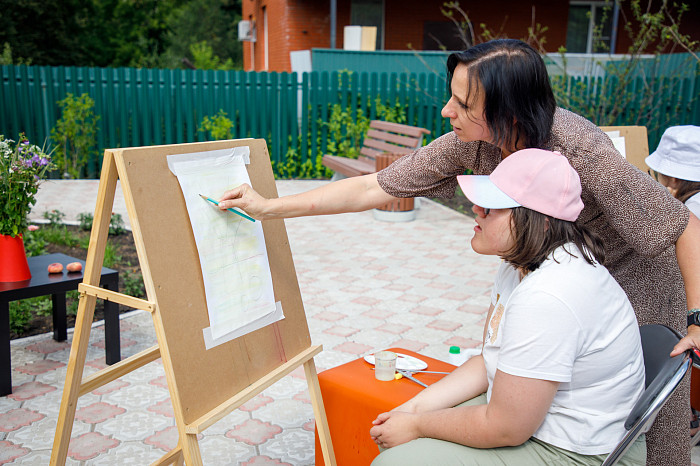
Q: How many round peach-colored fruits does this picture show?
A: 2